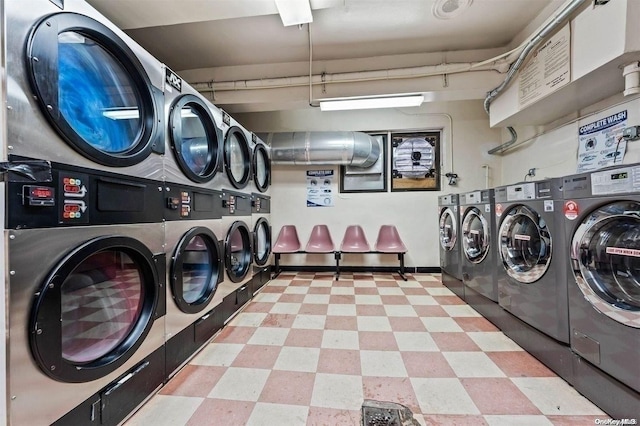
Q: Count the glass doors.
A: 12